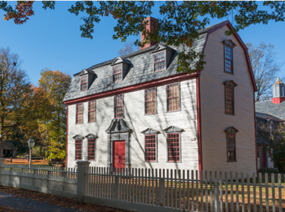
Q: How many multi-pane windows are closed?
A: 15